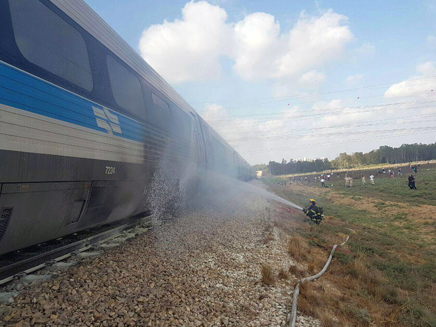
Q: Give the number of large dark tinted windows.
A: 3